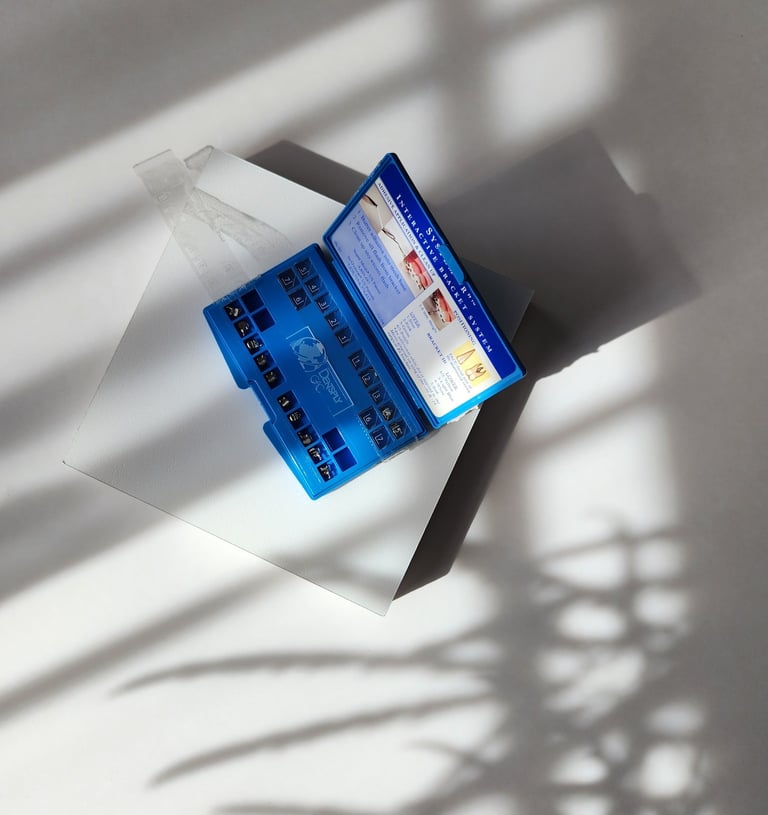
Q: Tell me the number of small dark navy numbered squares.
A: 14